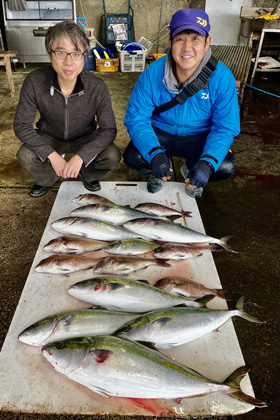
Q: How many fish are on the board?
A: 15